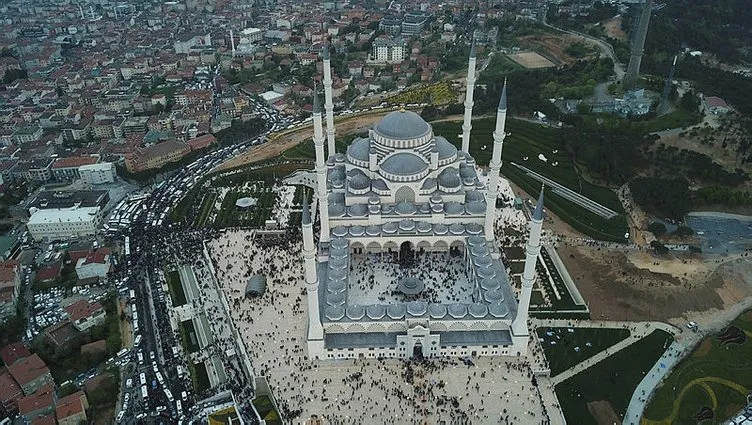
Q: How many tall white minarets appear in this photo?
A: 6